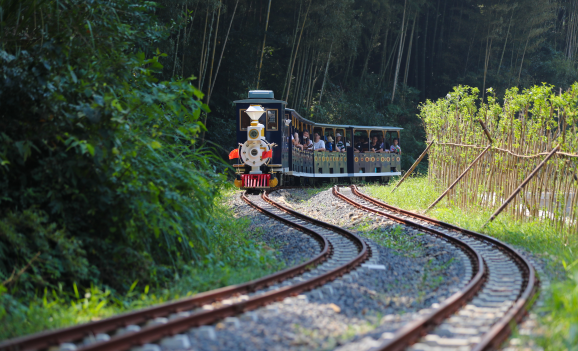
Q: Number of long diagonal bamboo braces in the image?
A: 3